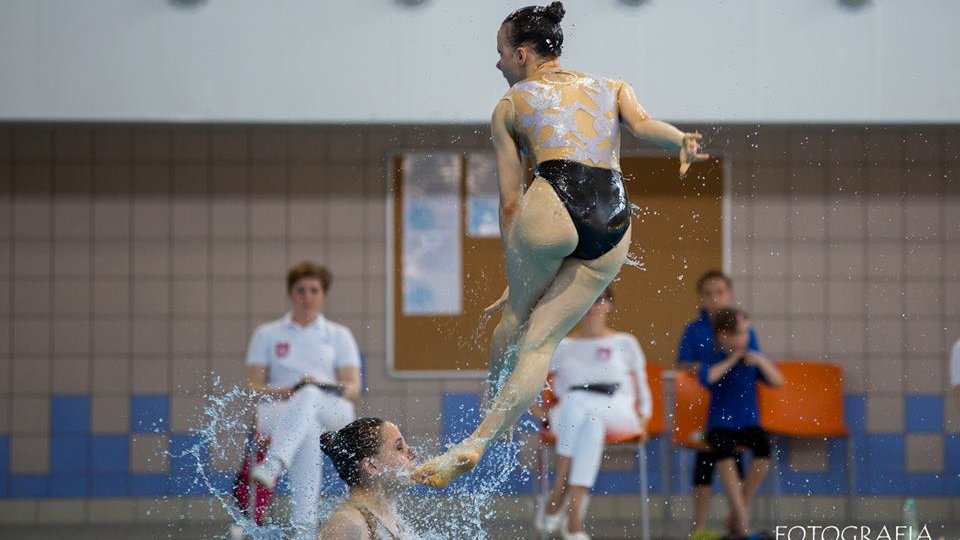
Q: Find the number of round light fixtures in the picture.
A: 4